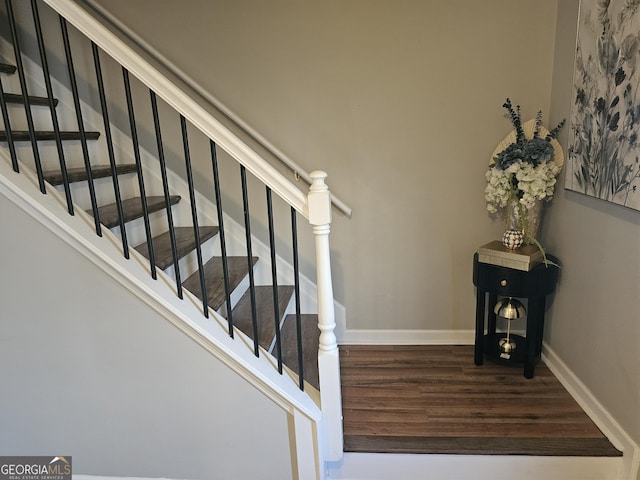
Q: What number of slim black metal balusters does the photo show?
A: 12